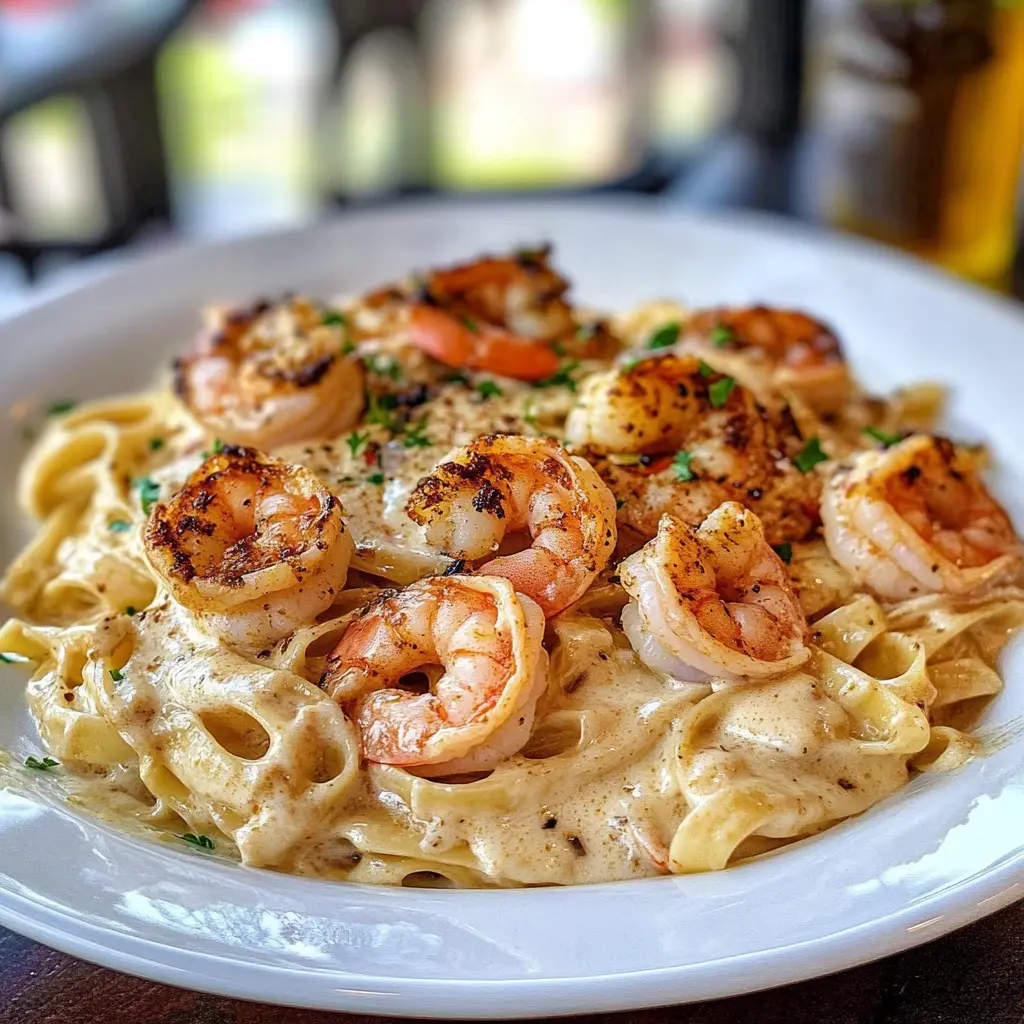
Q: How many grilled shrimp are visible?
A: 9